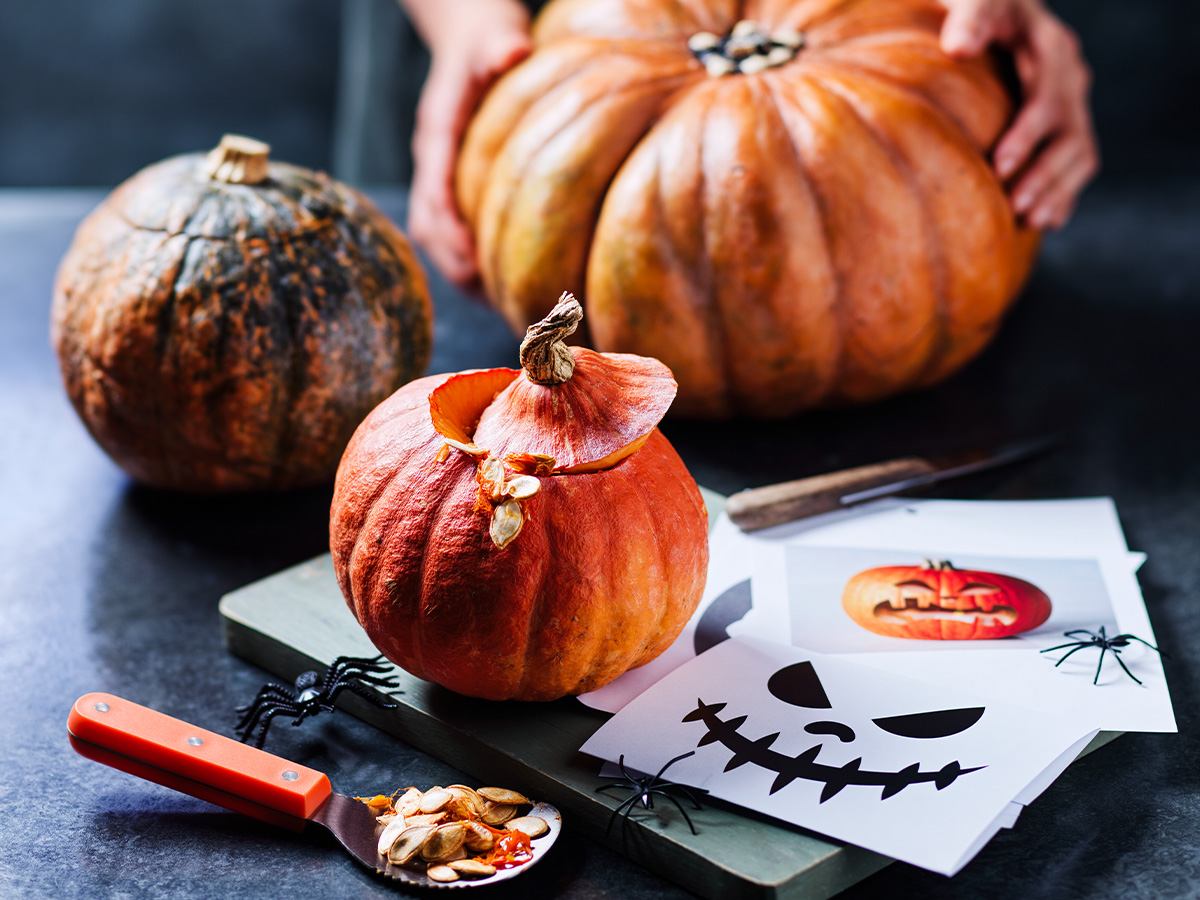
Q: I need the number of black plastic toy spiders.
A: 3